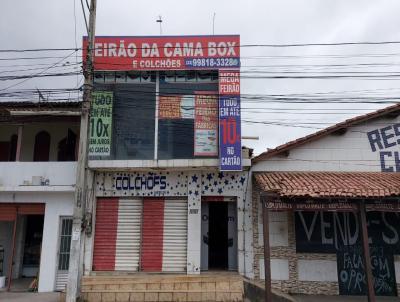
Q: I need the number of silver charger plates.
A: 0